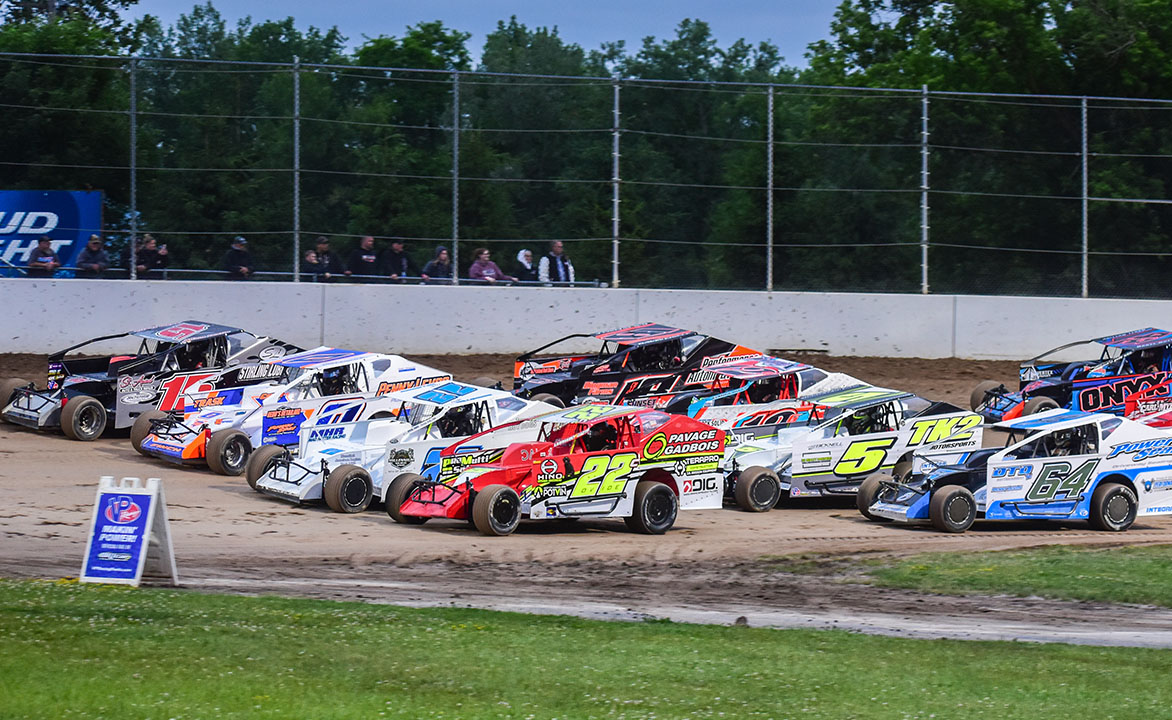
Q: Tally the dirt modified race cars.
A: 10